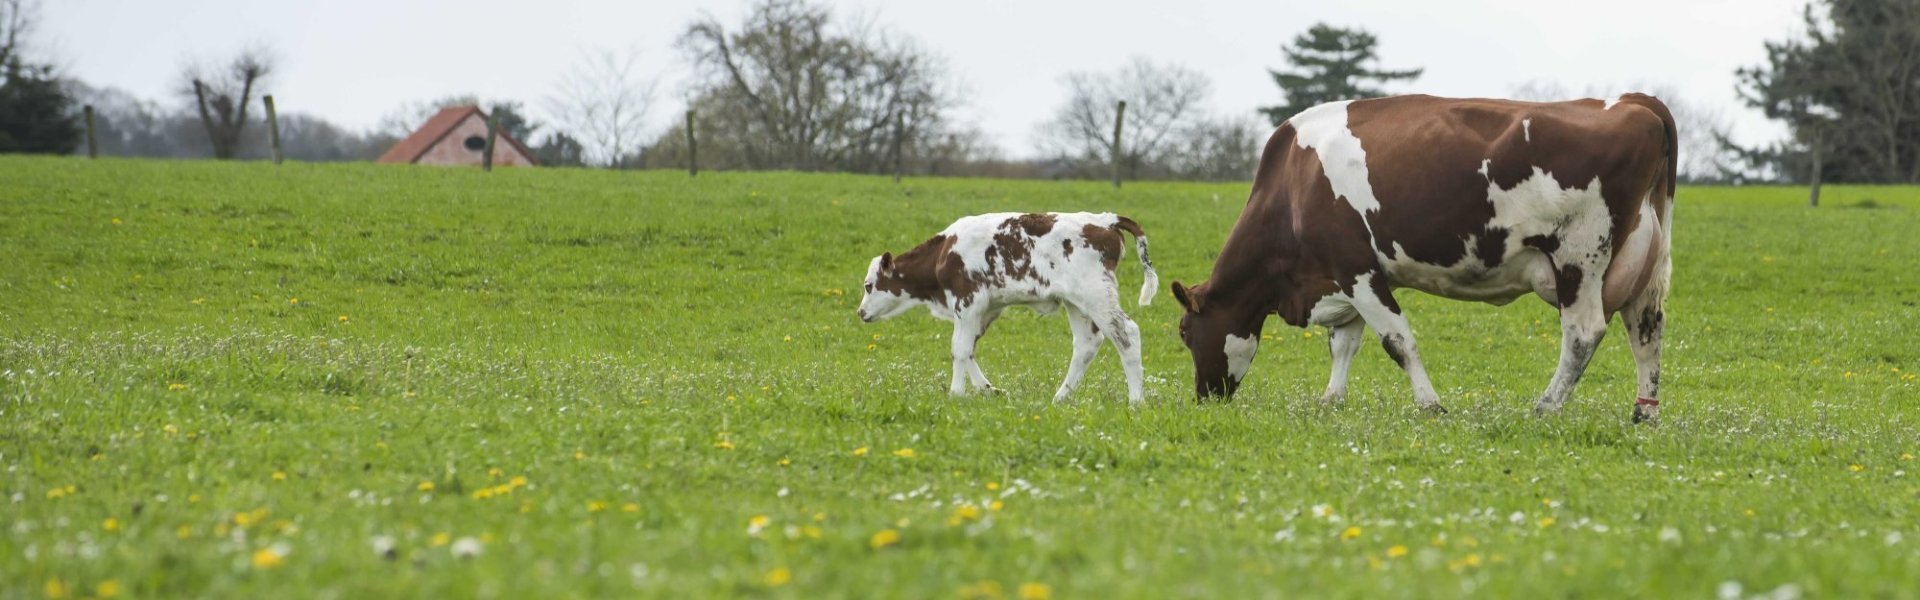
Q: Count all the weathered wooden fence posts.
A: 7